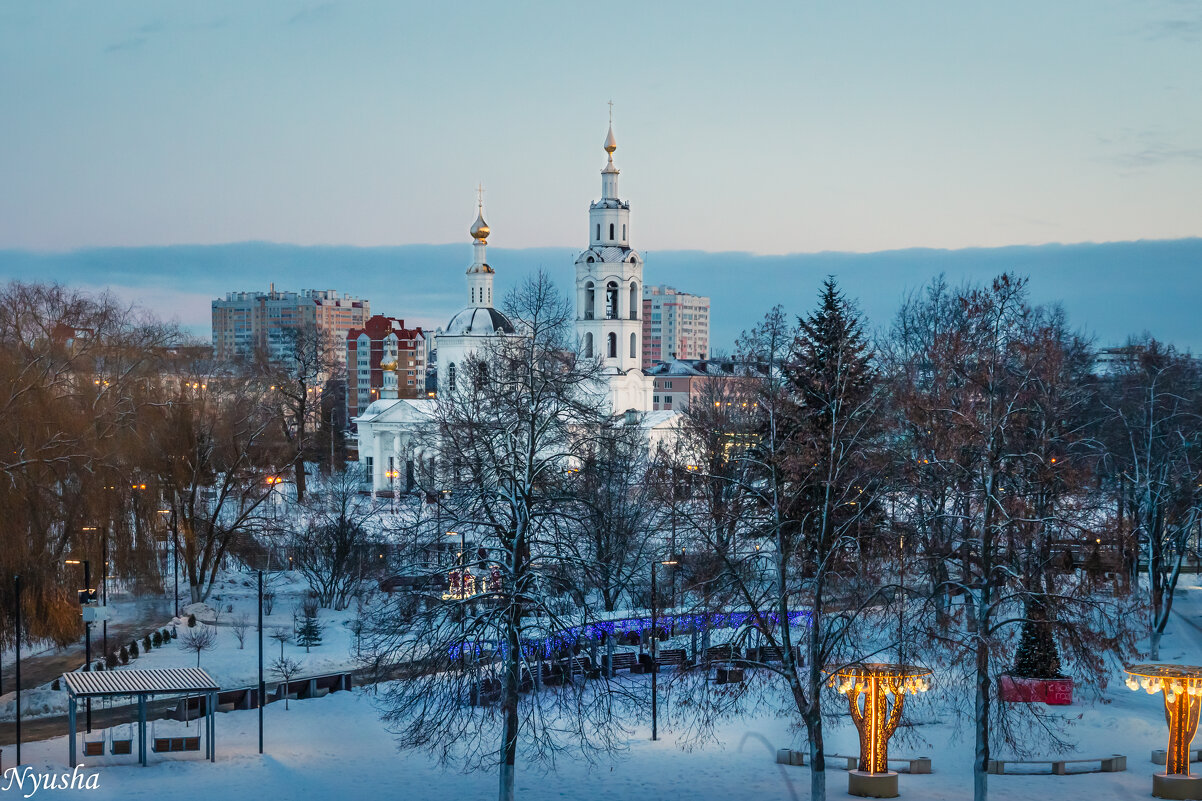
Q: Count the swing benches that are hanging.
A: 3